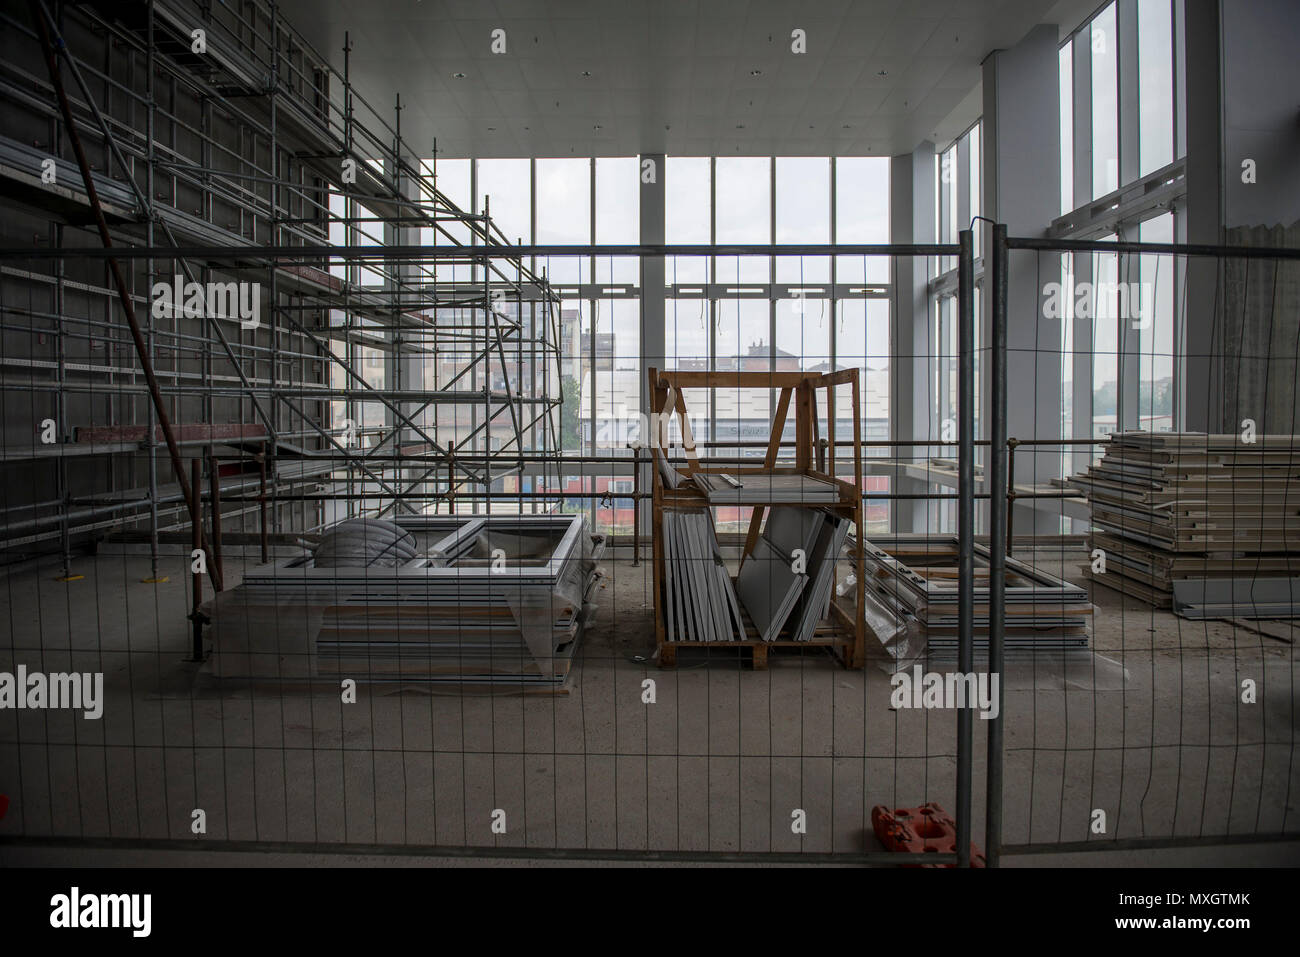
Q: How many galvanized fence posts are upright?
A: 2